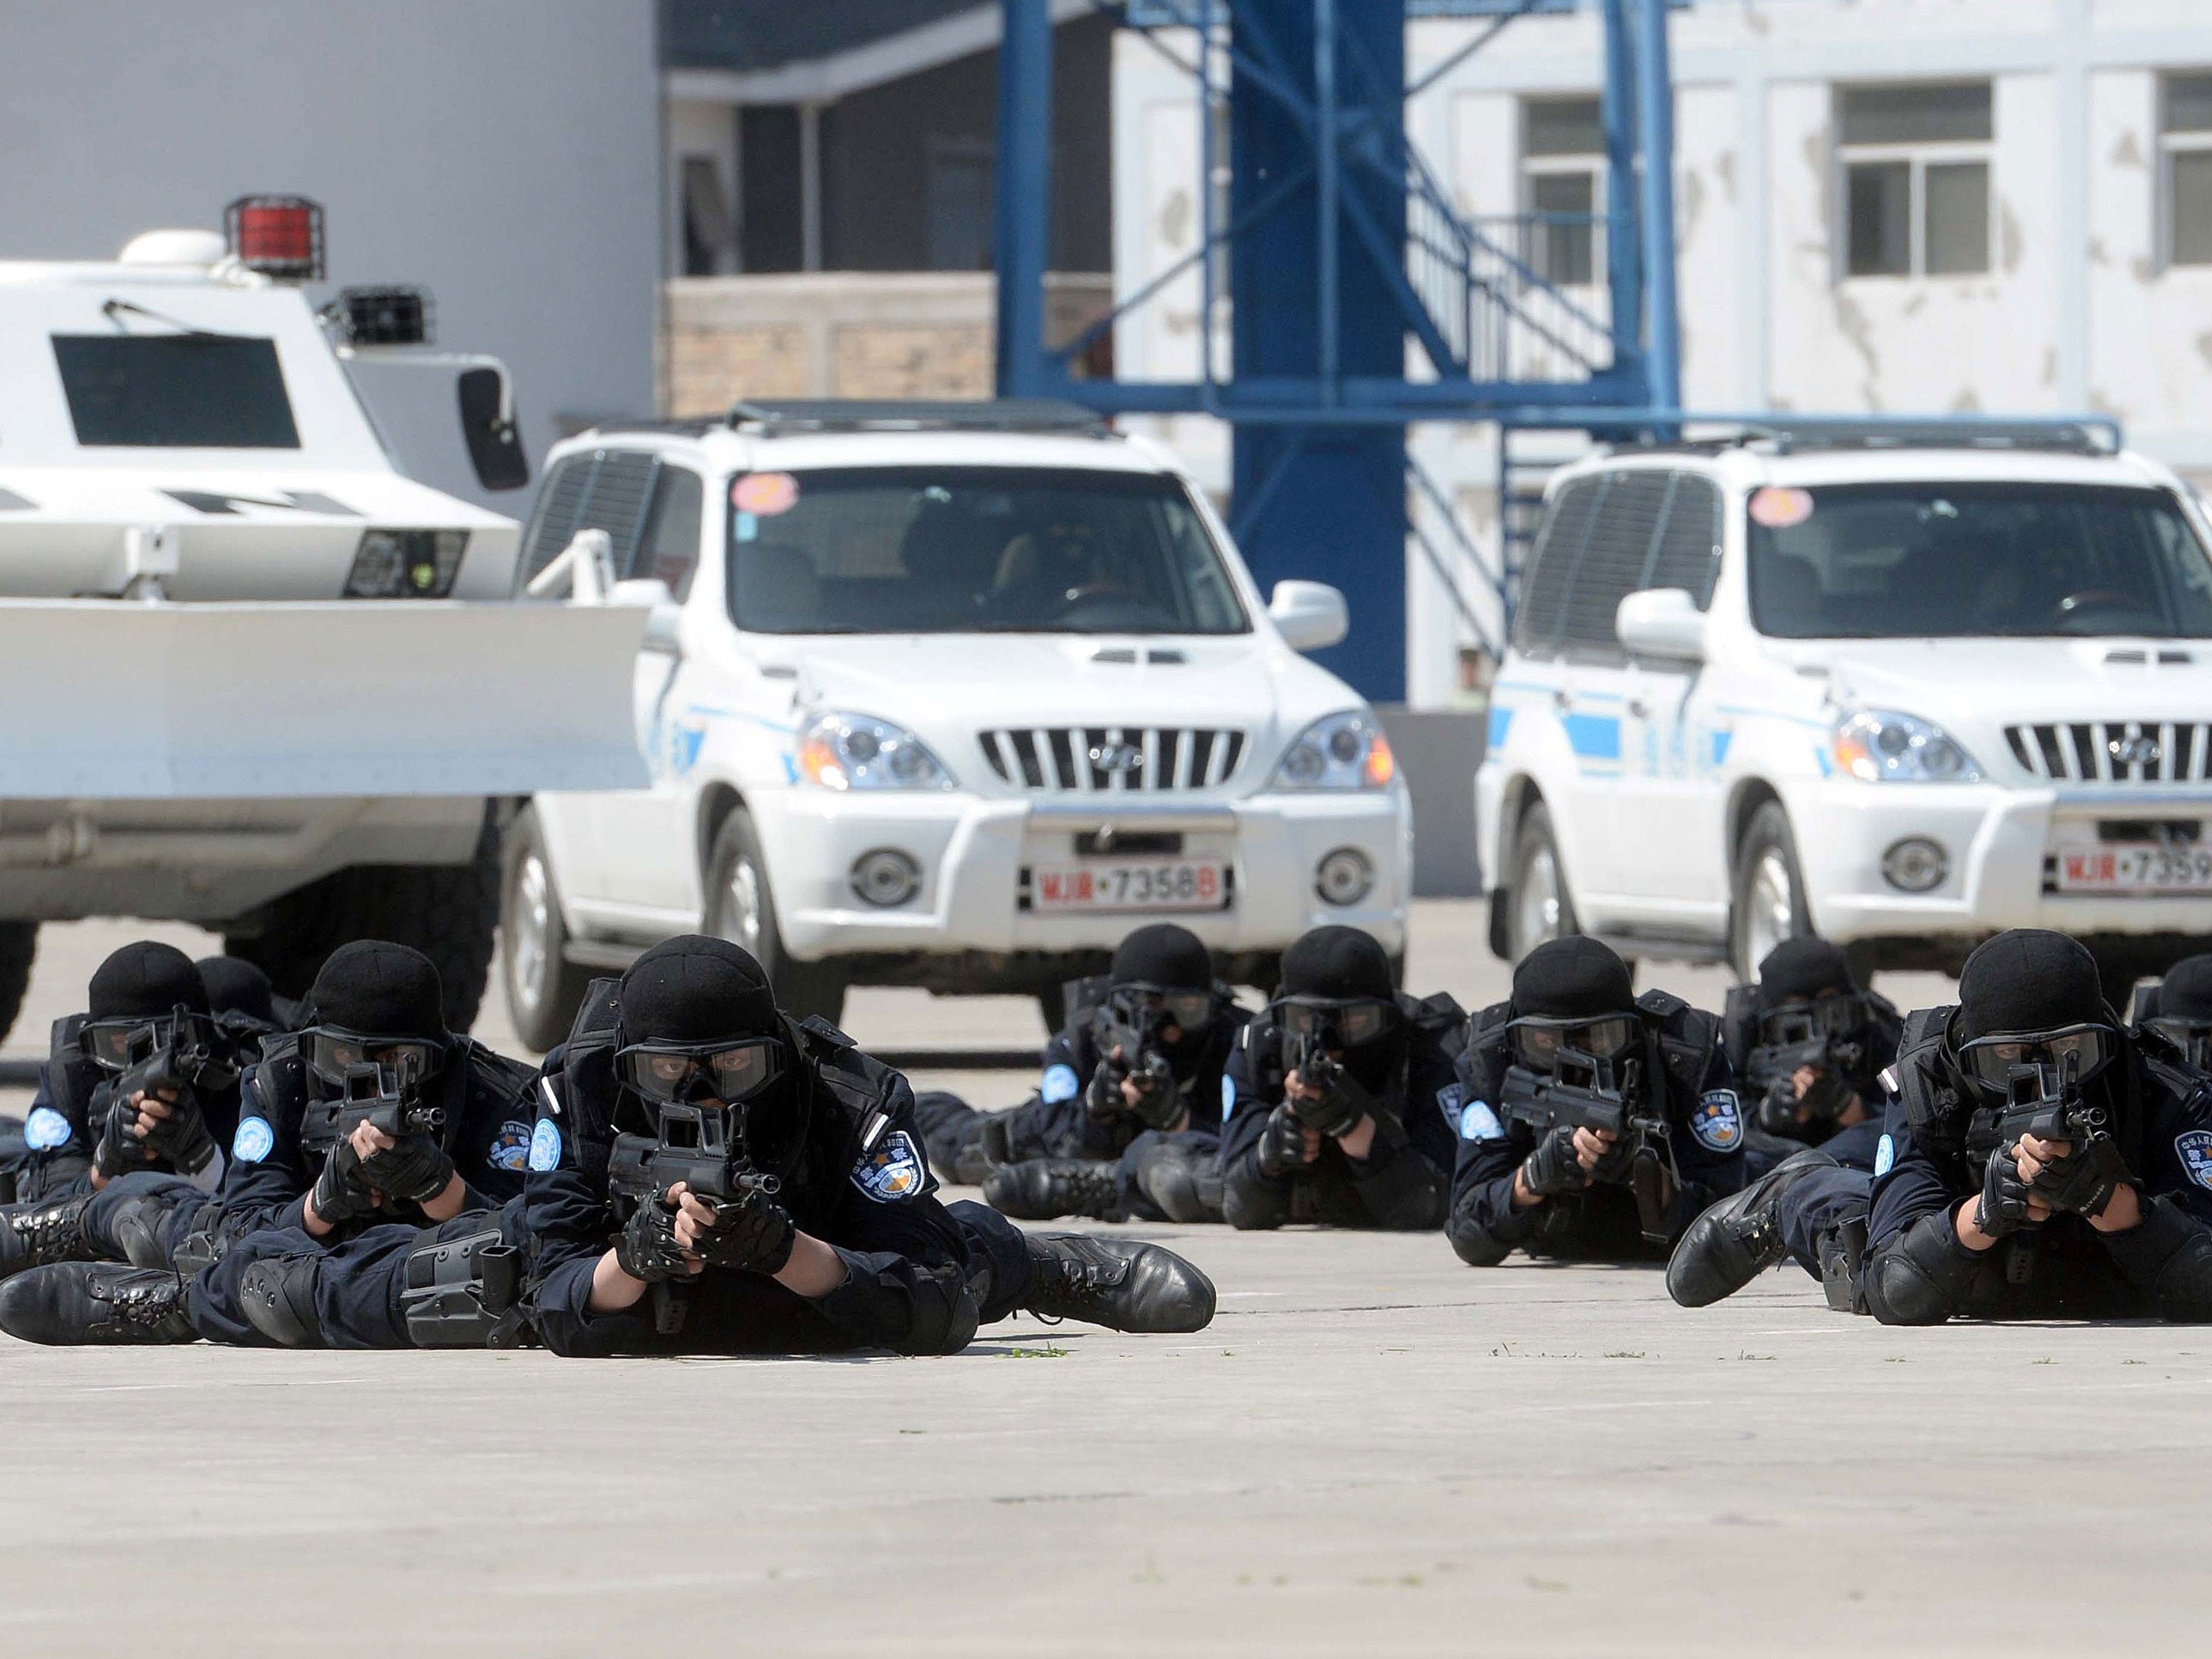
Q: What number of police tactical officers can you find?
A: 10